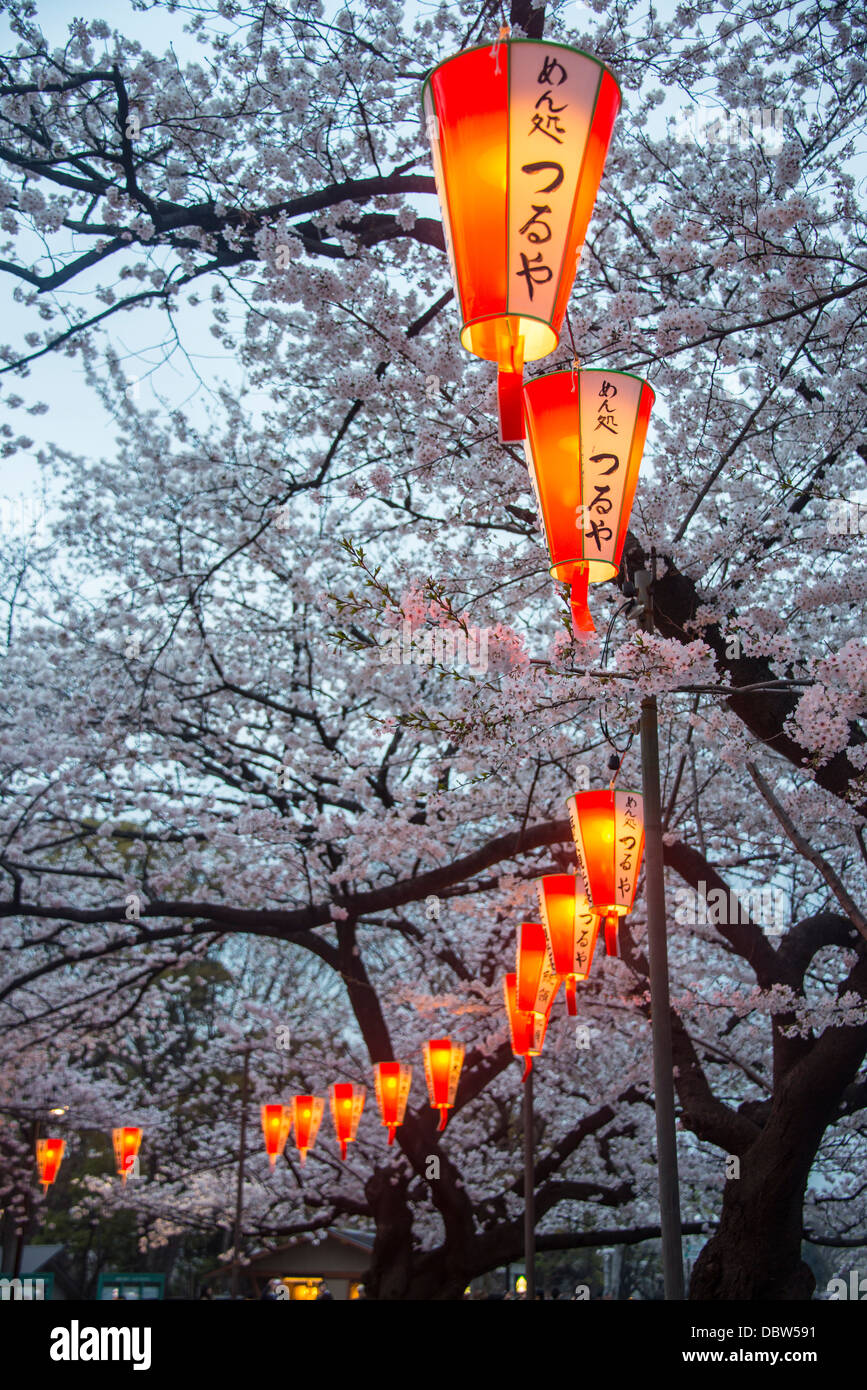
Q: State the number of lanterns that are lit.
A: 13